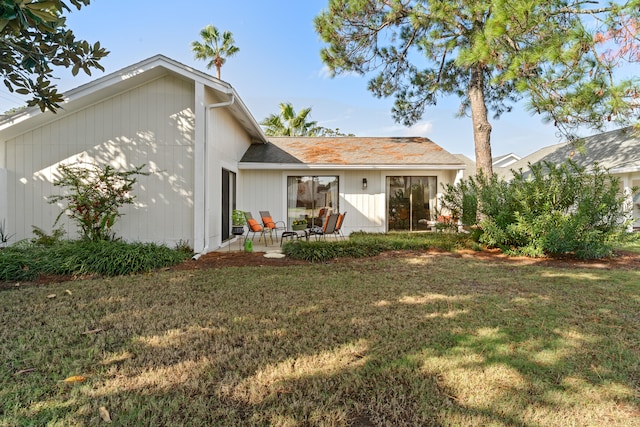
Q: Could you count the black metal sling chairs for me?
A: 4